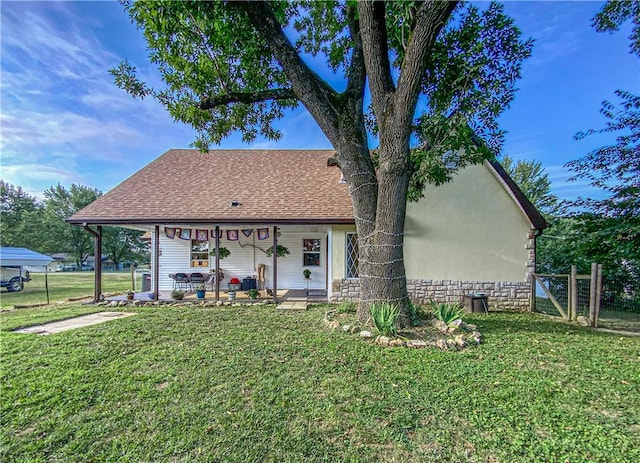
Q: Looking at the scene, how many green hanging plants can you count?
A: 2